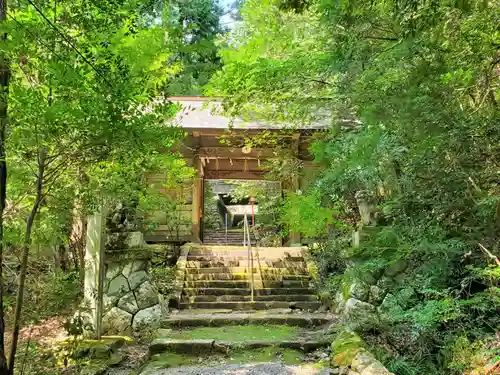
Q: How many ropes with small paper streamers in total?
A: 1